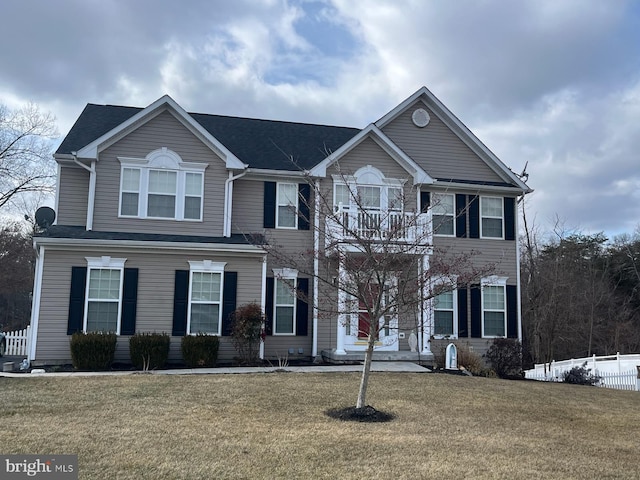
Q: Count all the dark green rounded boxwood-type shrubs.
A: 3